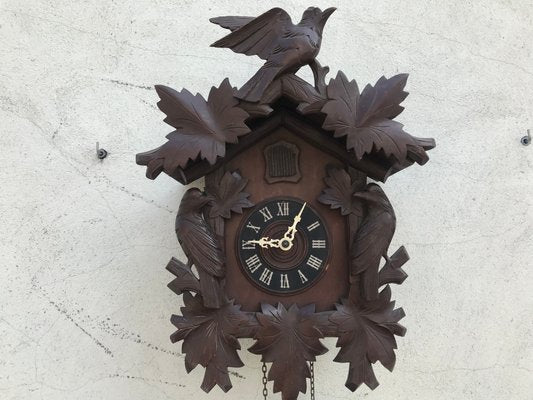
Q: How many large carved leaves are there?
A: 5